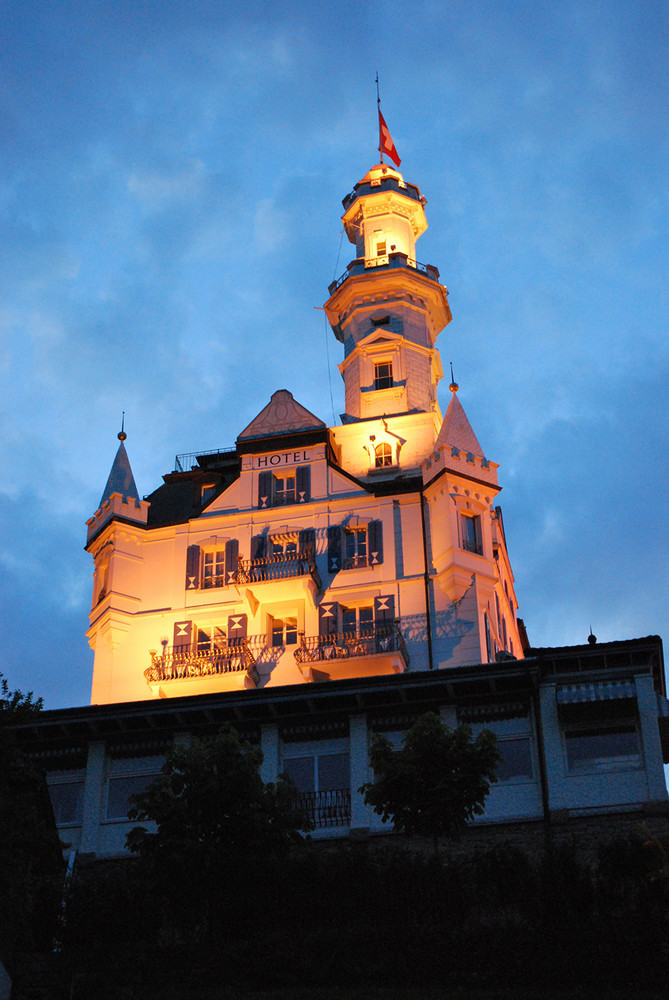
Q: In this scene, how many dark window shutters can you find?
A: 12